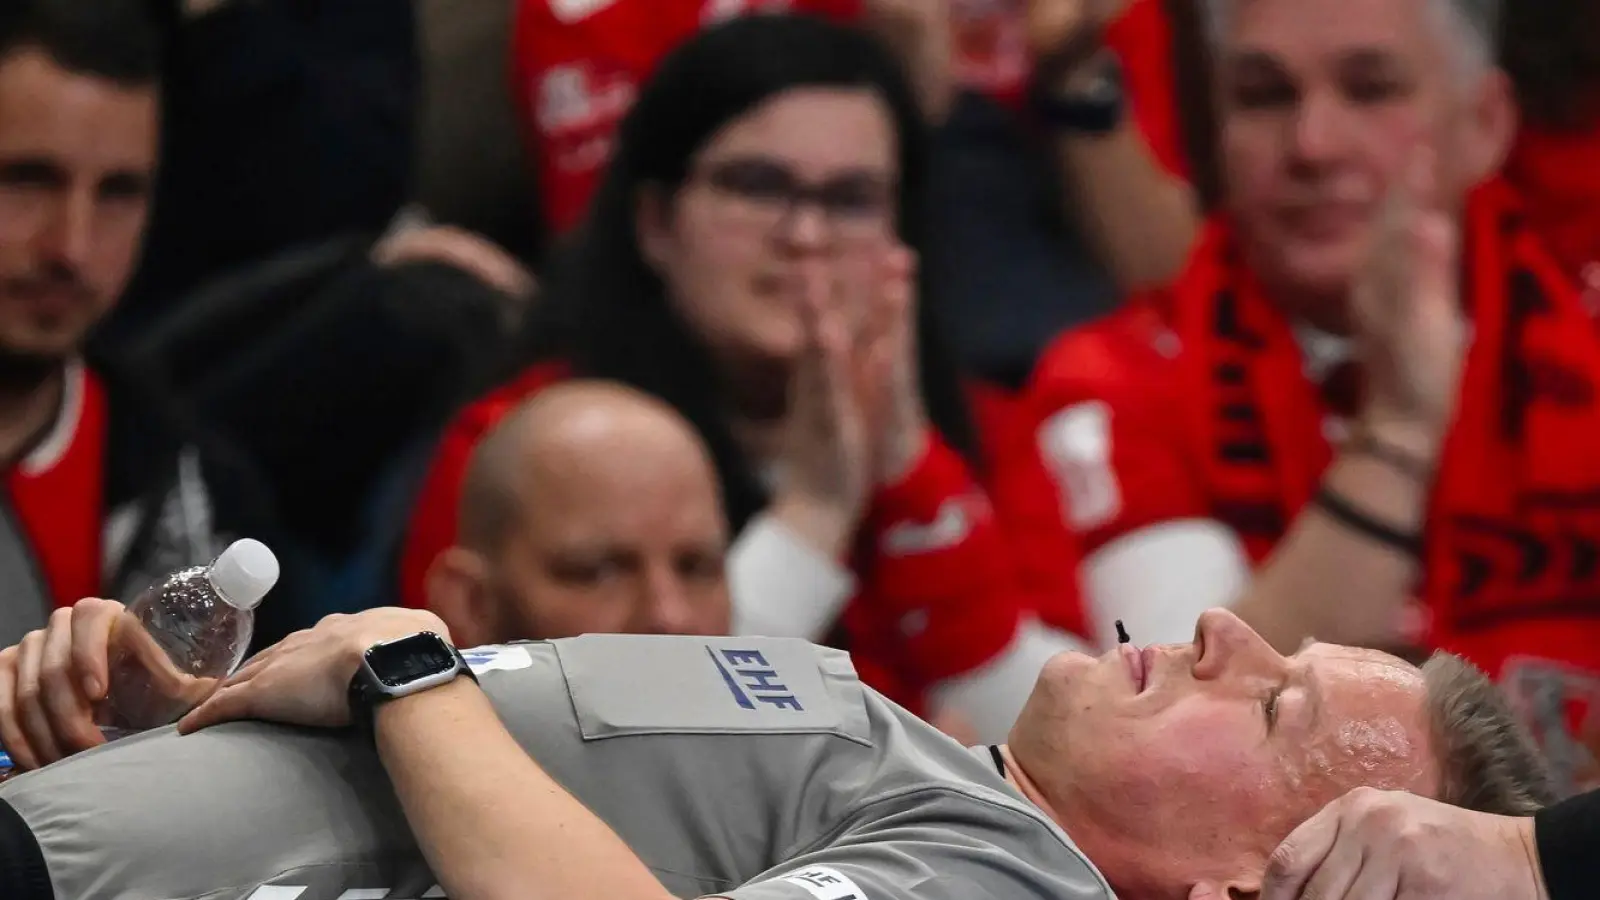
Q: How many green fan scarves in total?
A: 0